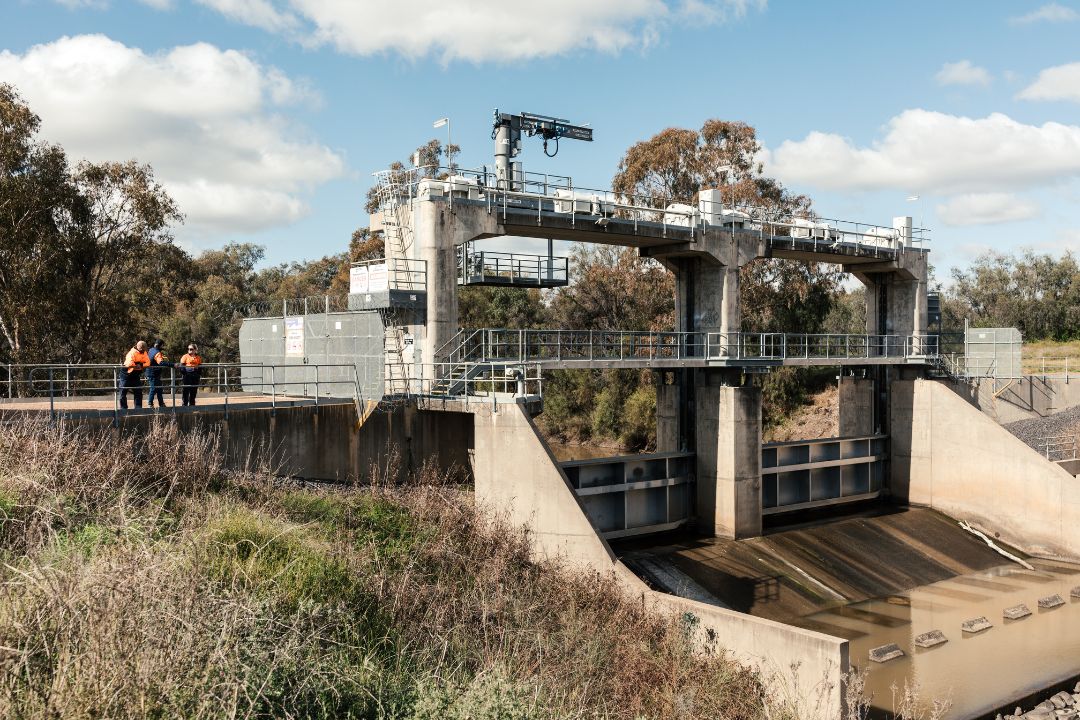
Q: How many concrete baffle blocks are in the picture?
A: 6